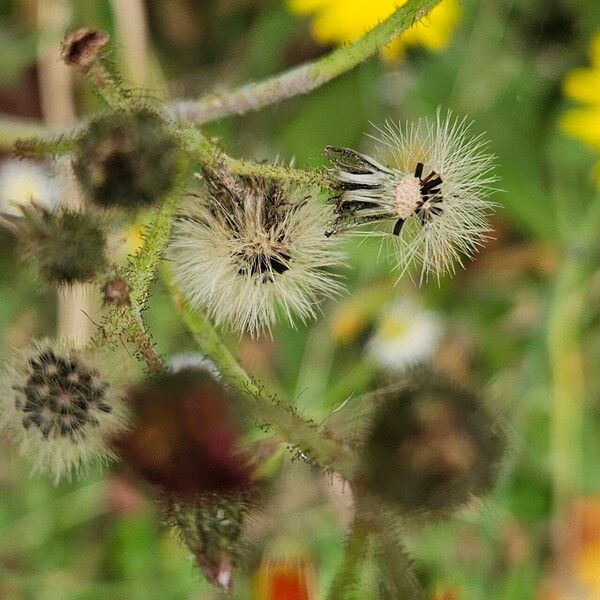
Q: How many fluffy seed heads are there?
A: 3